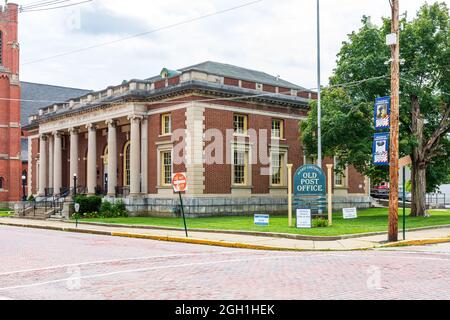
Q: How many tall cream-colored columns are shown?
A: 6